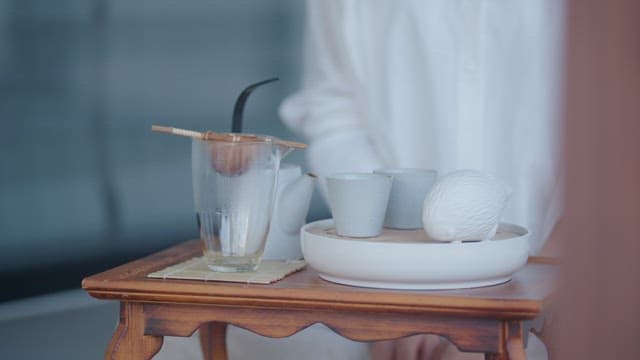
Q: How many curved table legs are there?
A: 3